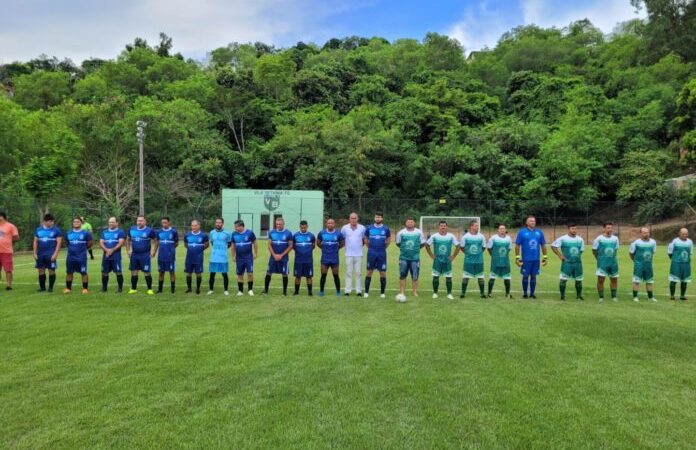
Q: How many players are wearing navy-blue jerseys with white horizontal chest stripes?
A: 11